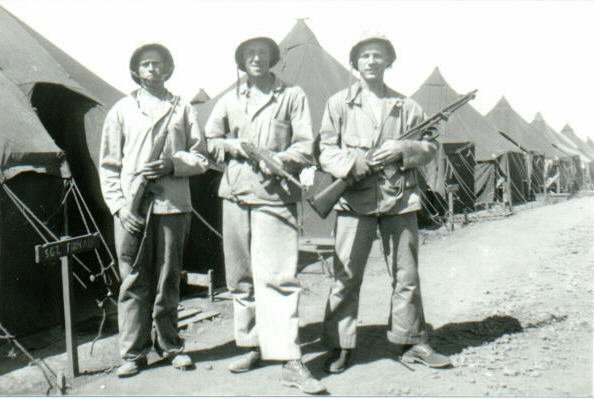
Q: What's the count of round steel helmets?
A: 3